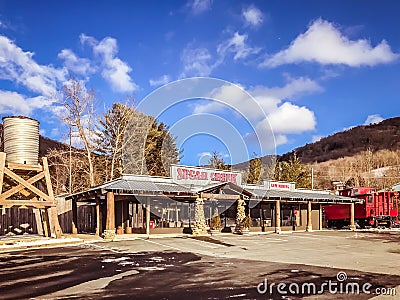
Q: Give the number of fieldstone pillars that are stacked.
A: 2